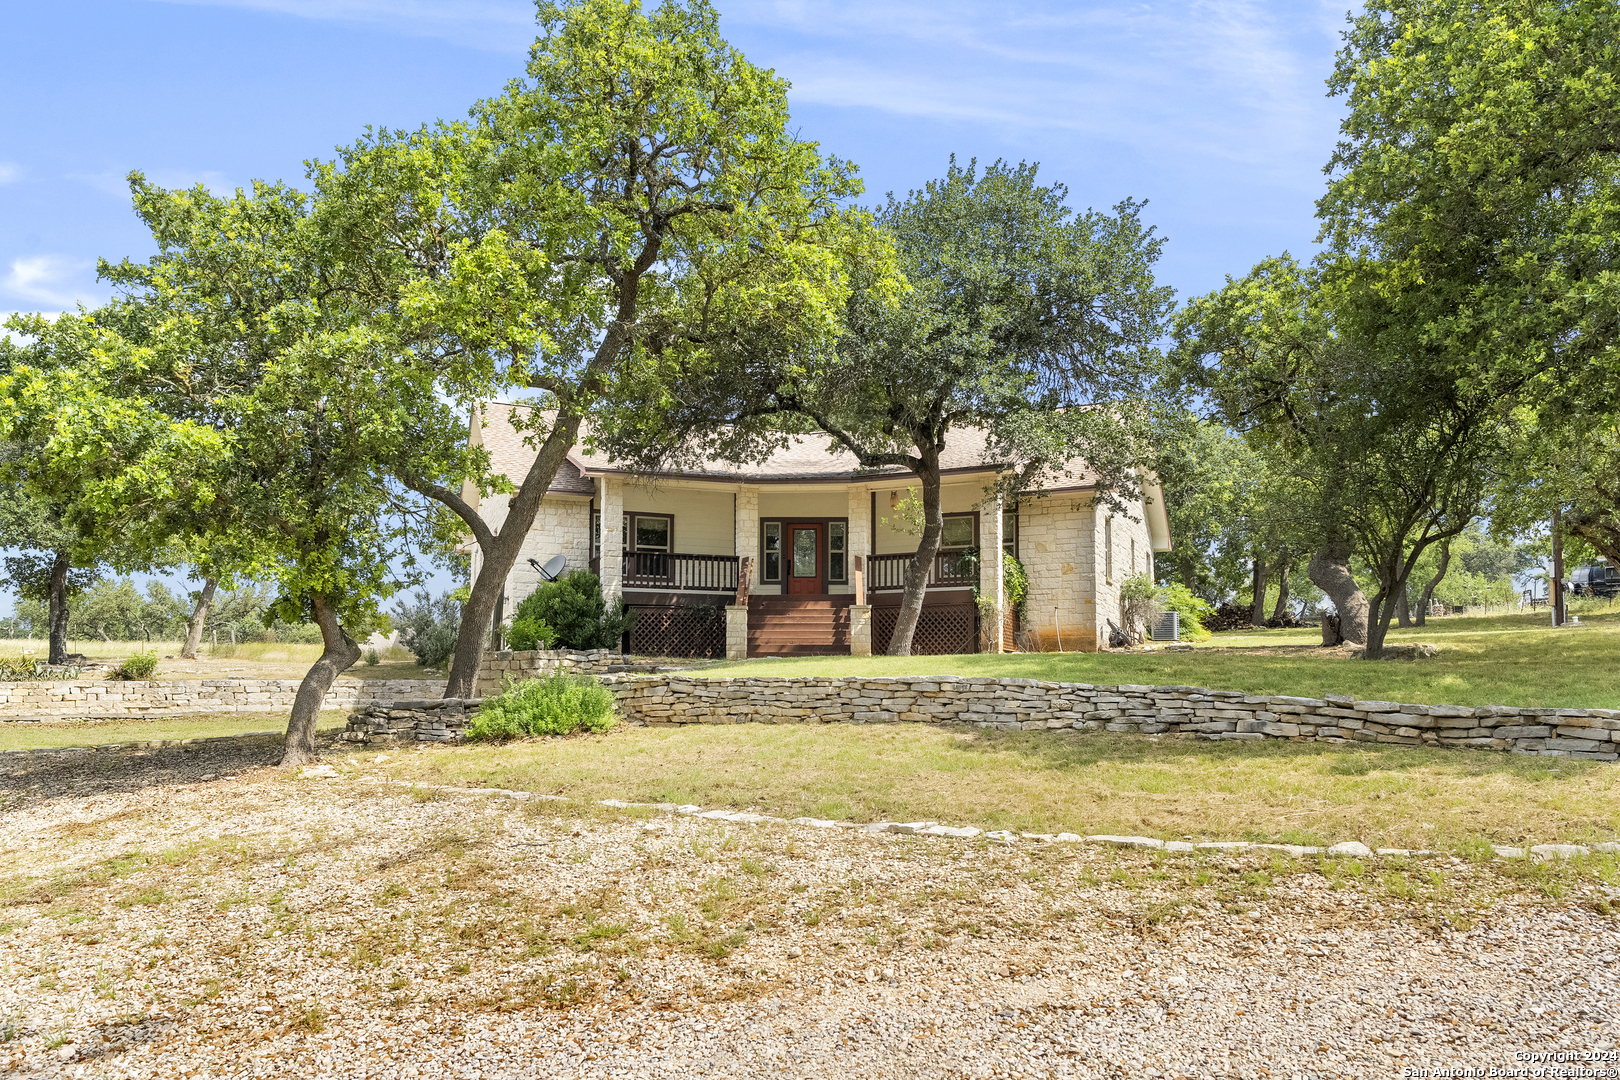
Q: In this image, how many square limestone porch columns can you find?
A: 4